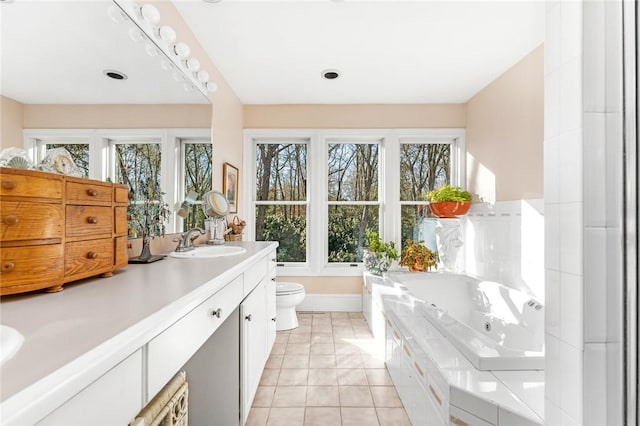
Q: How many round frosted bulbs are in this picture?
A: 6